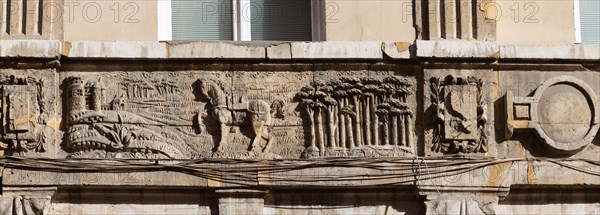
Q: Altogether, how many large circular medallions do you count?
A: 1